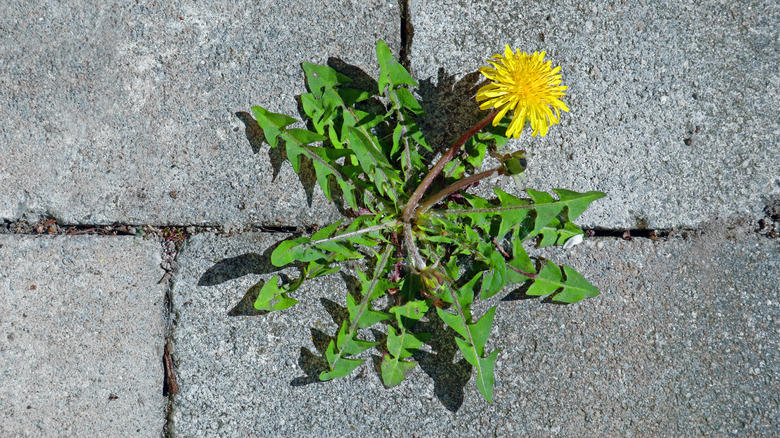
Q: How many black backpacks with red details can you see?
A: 0